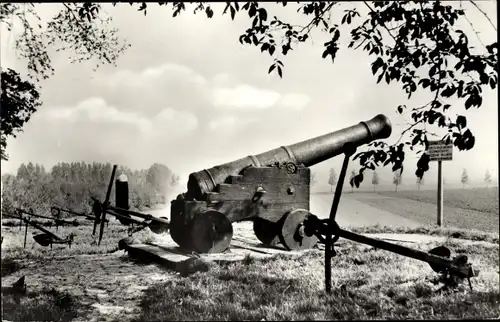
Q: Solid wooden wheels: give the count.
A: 4